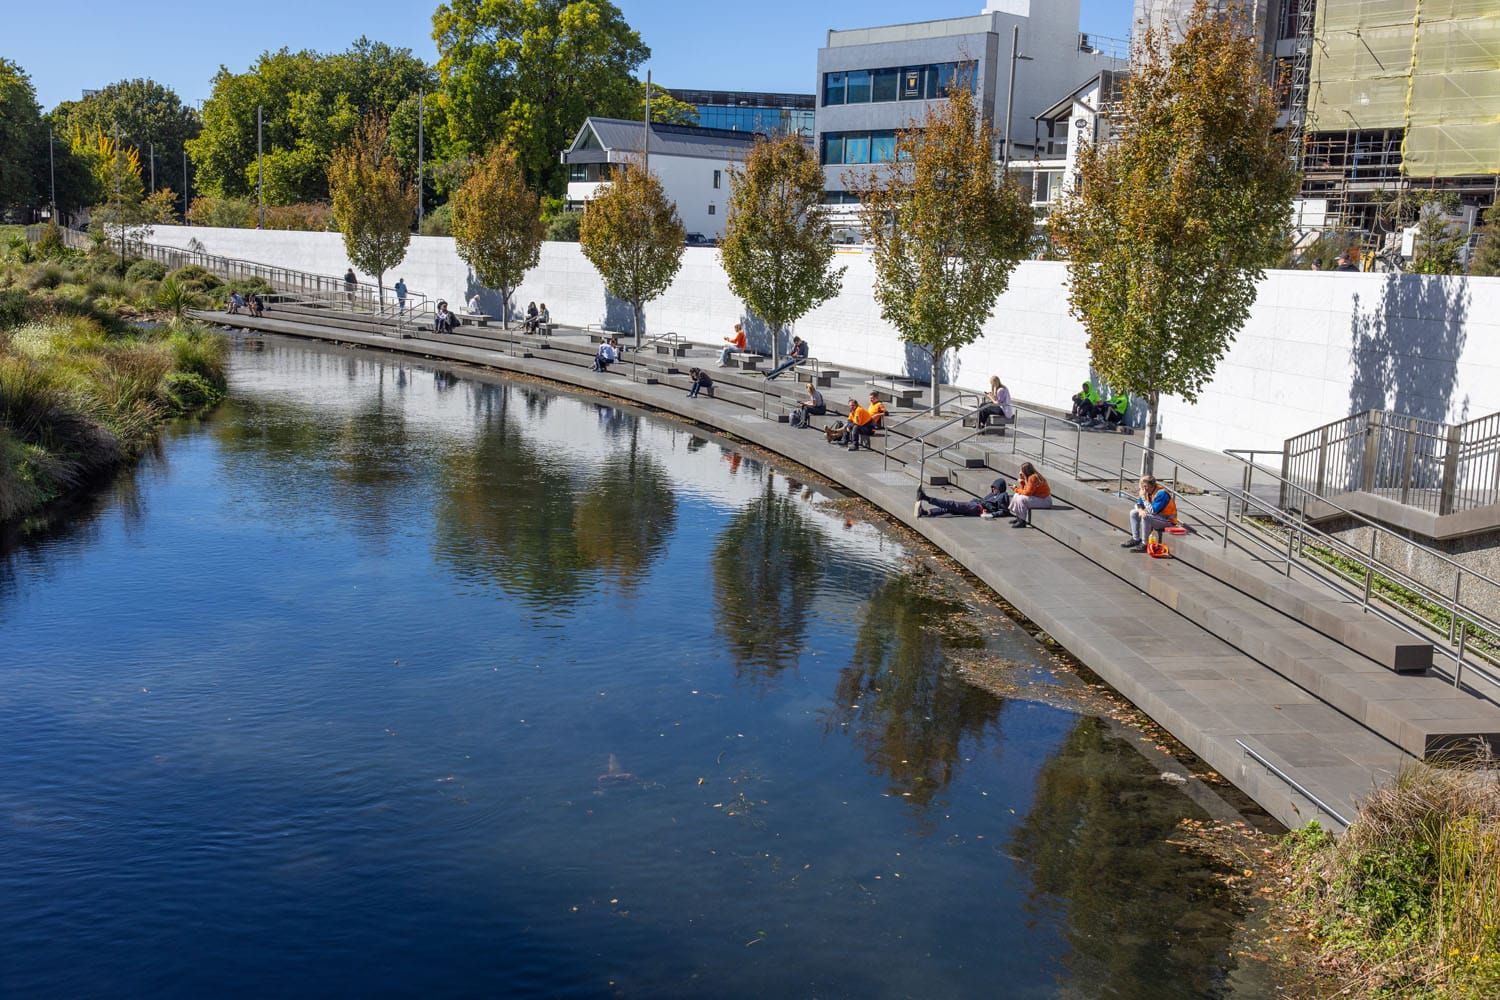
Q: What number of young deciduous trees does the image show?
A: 6